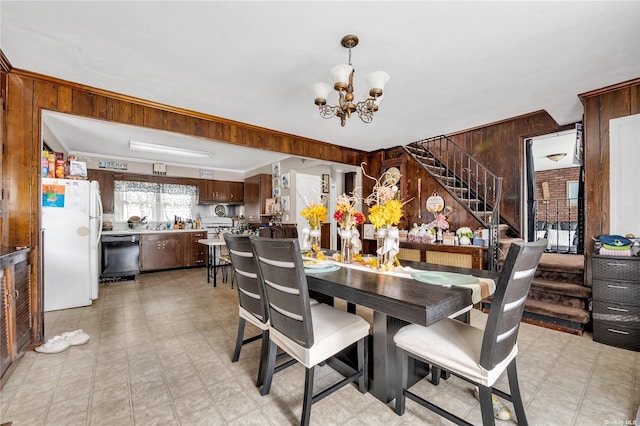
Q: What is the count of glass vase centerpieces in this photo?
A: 3